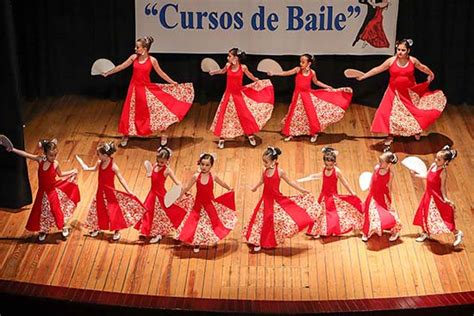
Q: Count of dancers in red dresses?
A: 12